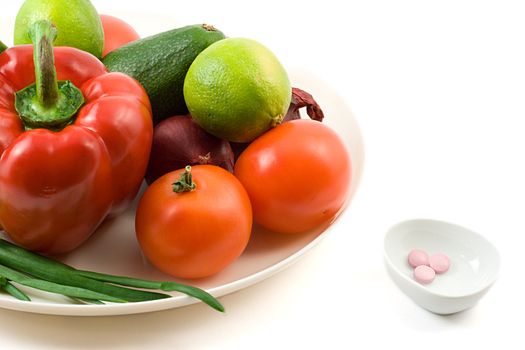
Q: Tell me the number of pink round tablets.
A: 3